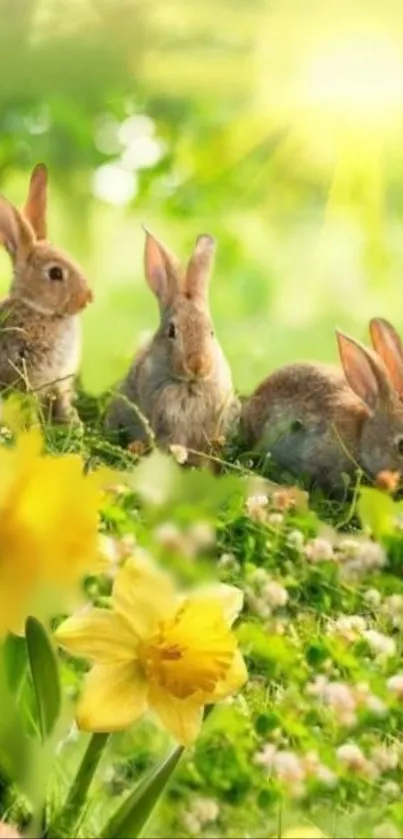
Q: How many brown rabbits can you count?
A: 3